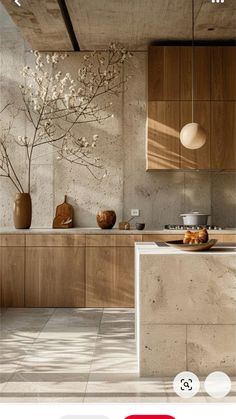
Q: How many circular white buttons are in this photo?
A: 2